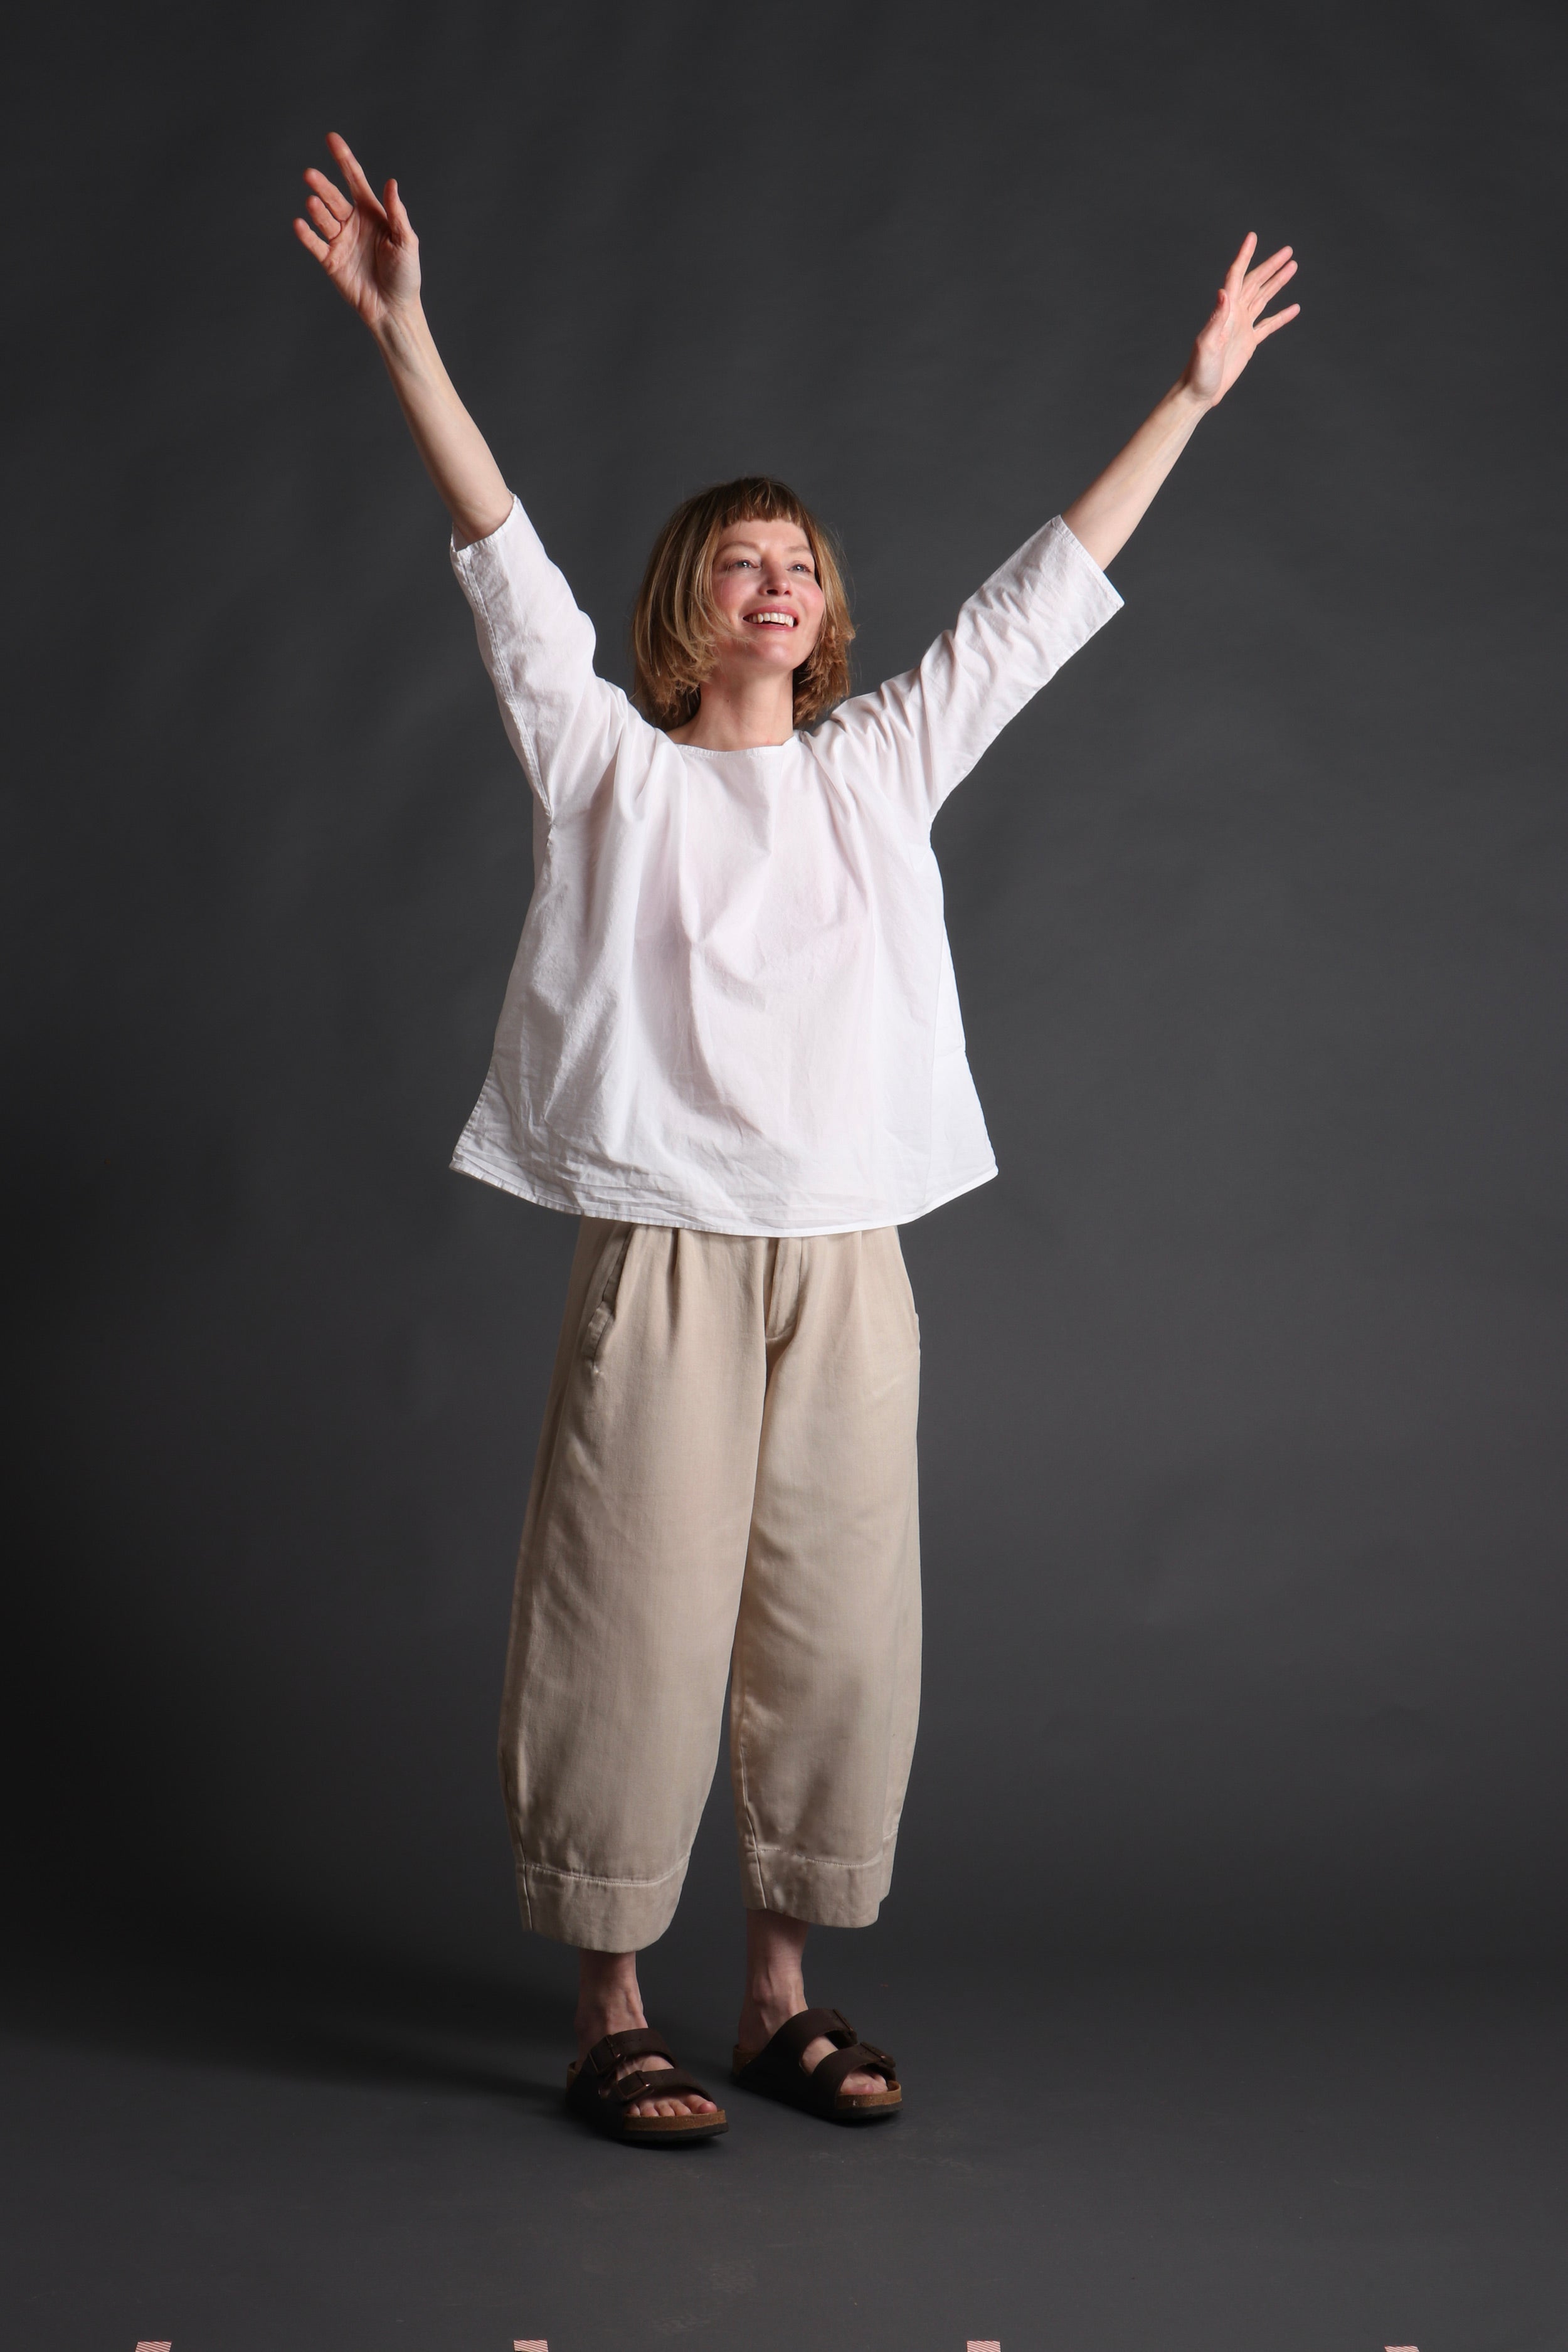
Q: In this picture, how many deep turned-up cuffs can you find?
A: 2